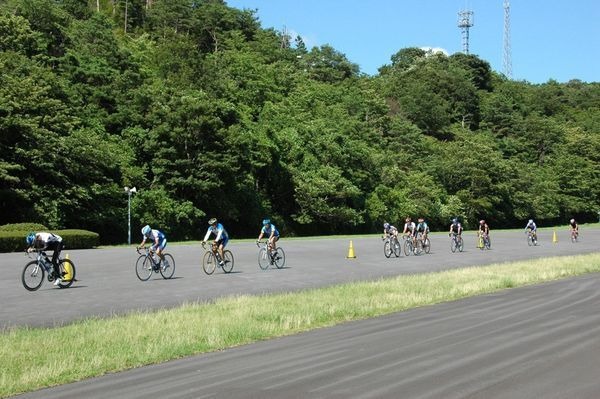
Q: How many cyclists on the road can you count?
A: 11